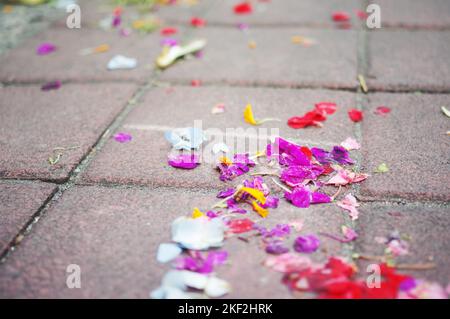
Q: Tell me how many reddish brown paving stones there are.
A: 12